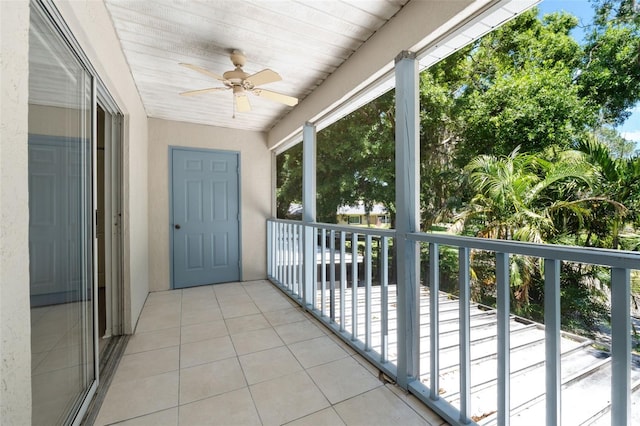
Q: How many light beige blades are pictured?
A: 5